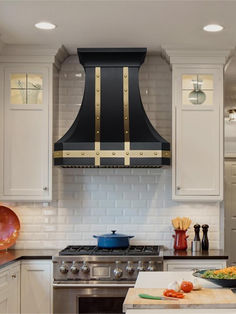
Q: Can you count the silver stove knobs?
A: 7